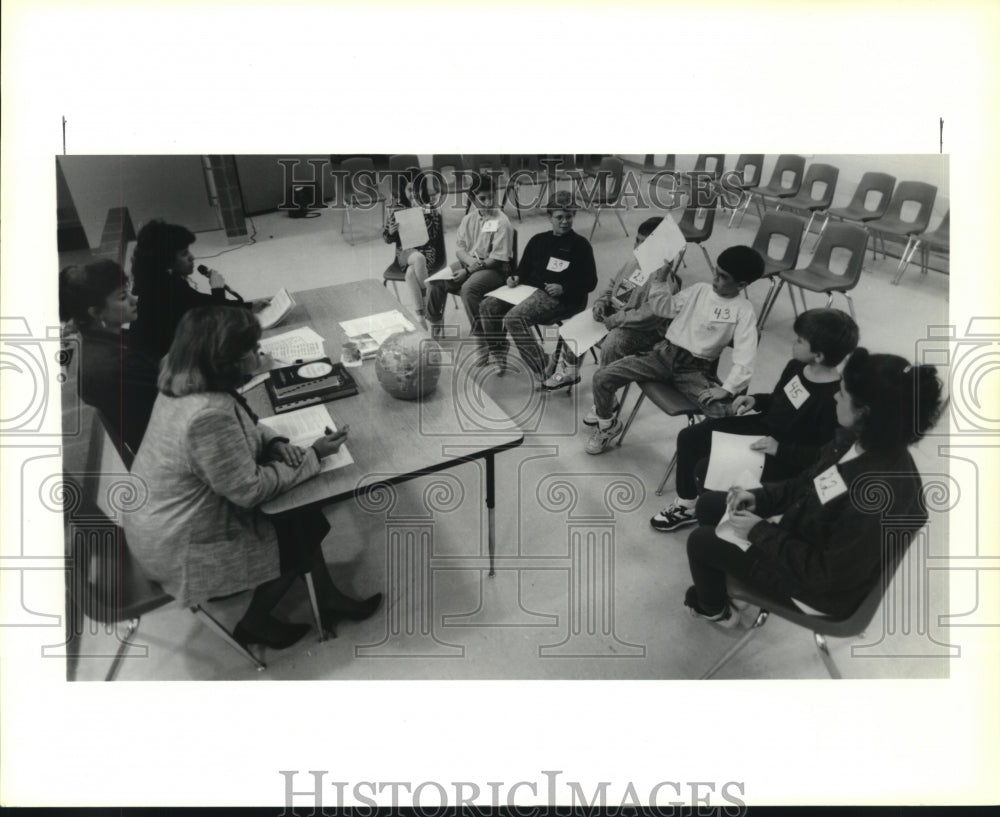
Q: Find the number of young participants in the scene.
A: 7